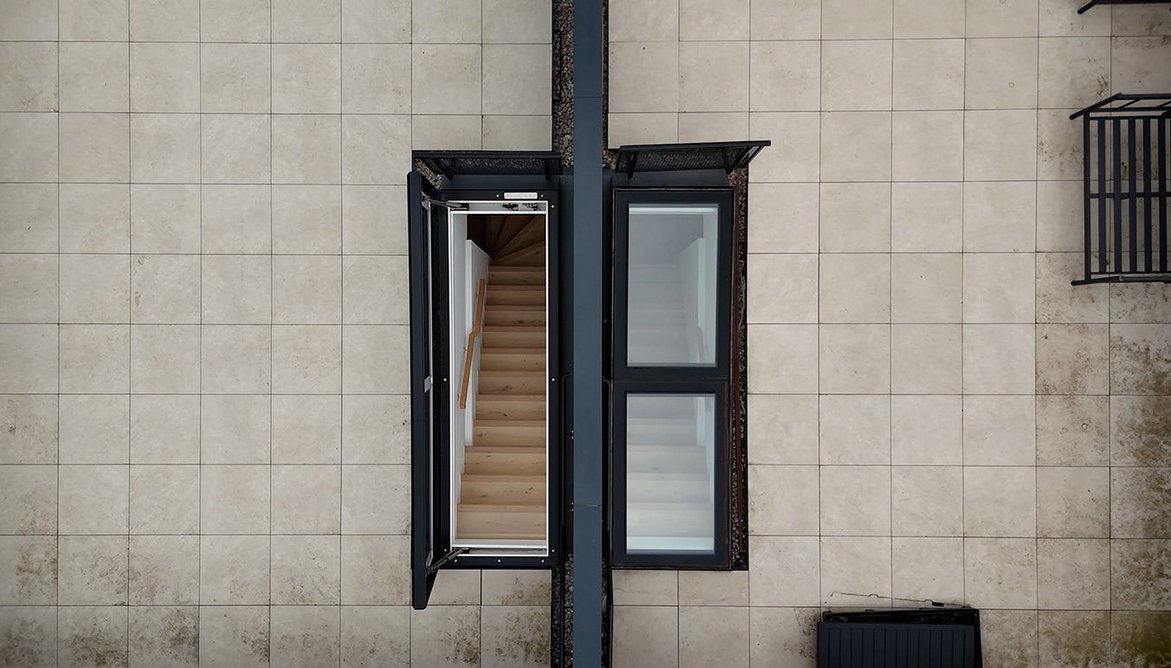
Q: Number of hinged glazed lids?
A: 2